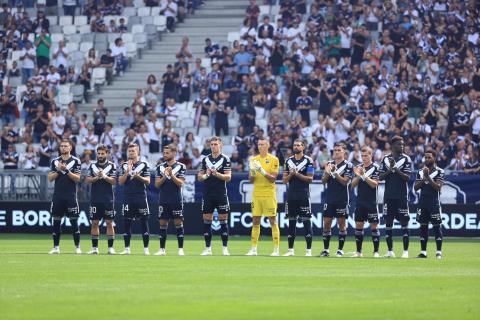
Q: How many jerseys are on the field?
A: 11